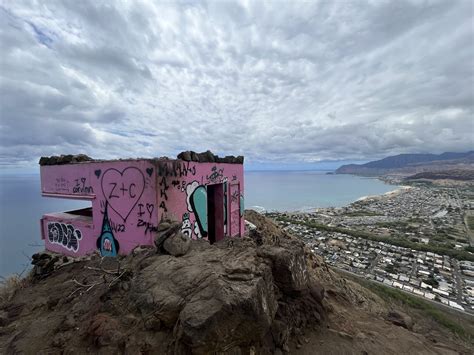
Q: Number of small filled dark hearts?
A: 2